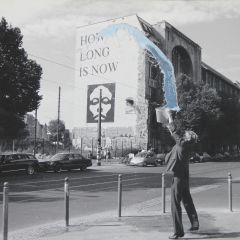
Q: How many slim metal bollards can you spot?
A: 5